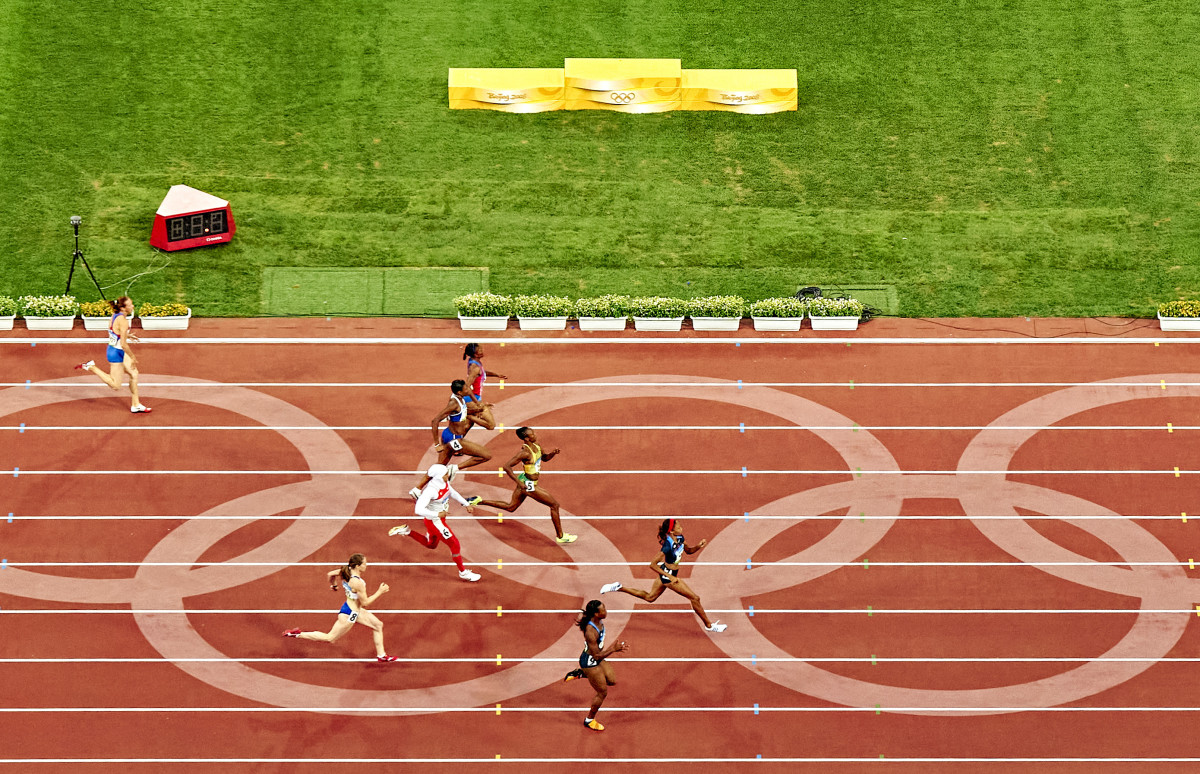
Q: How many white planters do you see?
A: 12